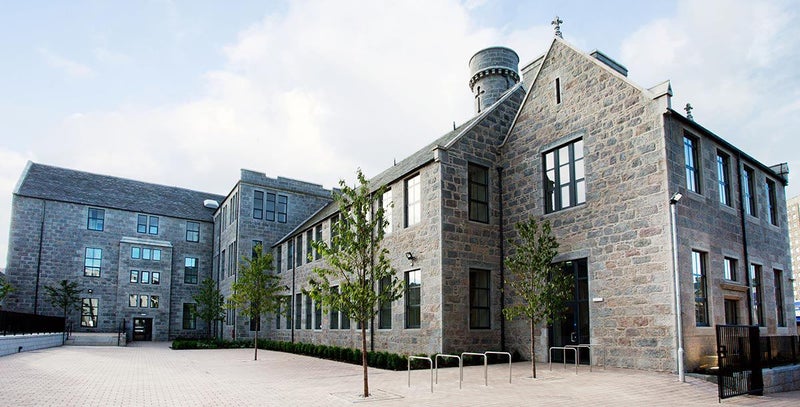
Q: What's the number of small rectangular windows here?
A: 9